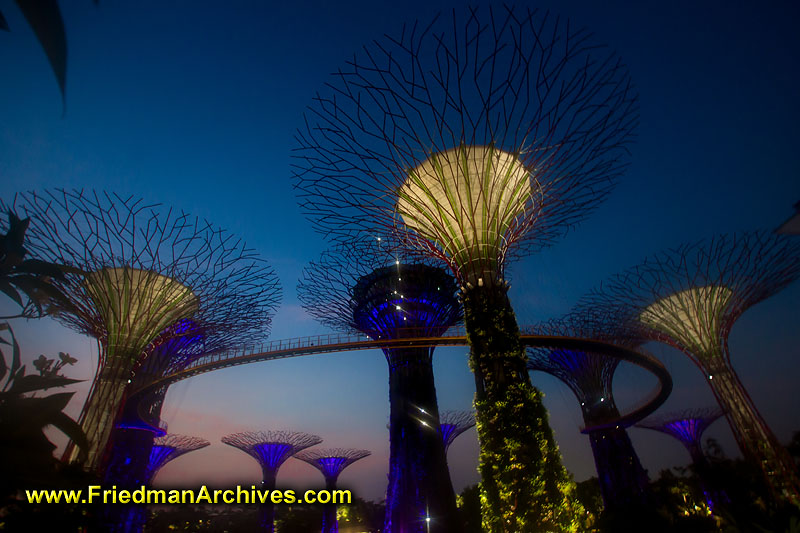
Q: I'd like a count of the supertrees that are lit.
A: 11